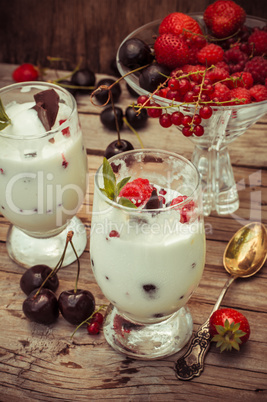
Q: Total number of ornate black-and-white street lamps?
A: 0